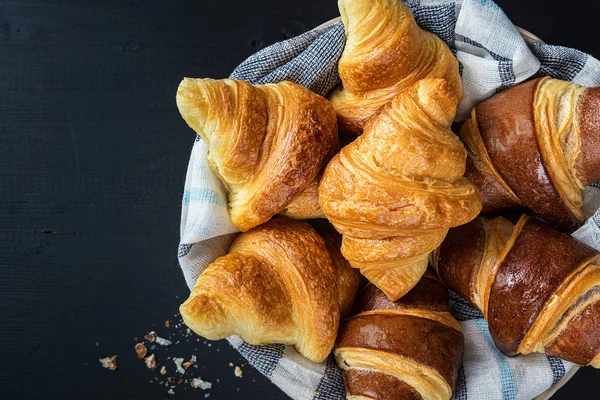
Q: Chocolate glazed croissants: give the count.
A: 3